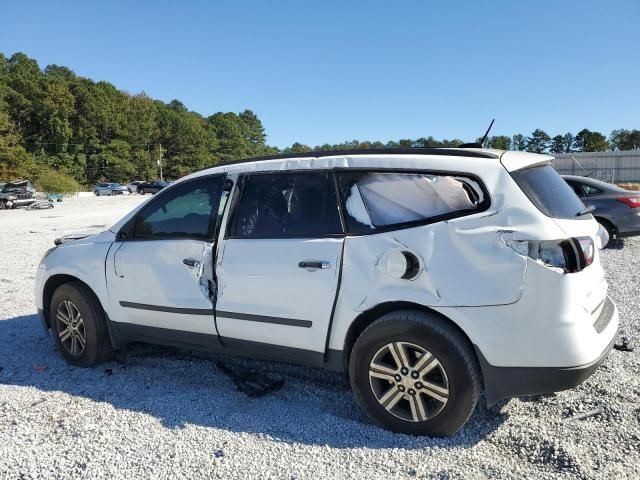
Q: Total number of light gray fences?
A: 1